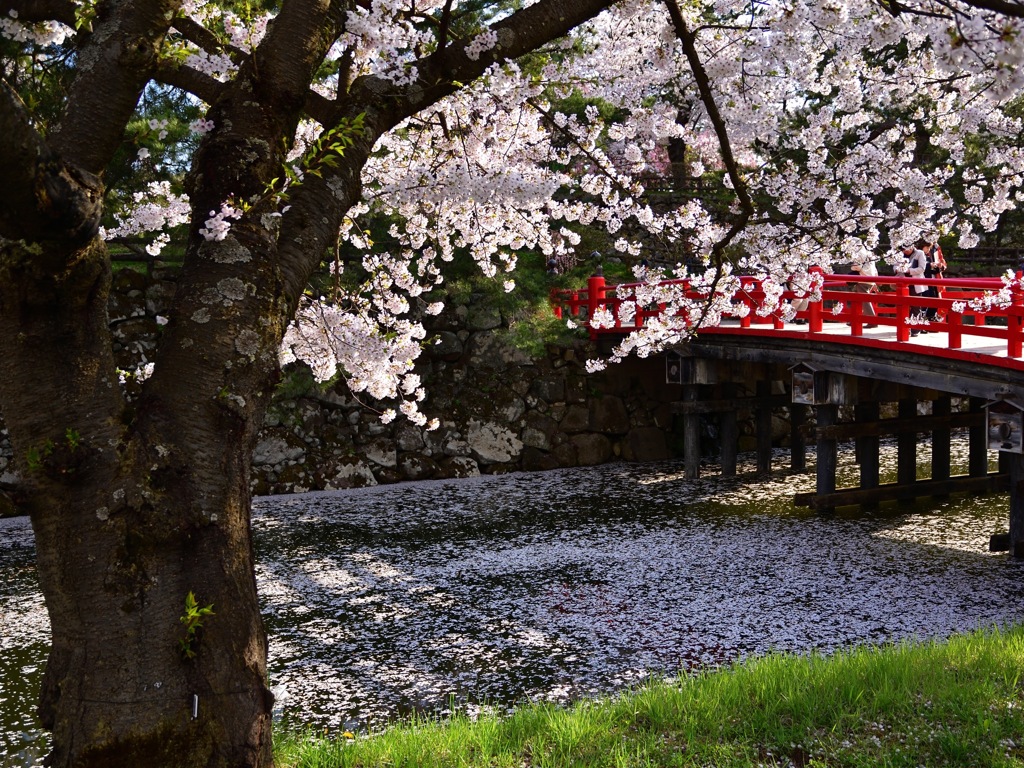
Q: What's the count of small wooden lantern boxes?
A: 3